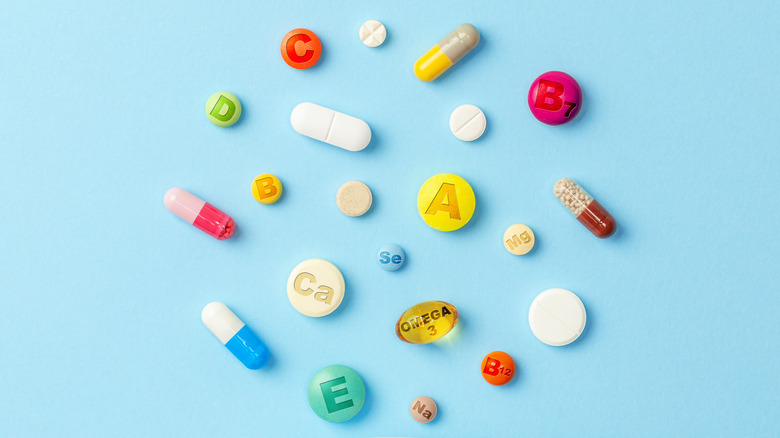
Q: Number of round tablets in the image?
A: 15